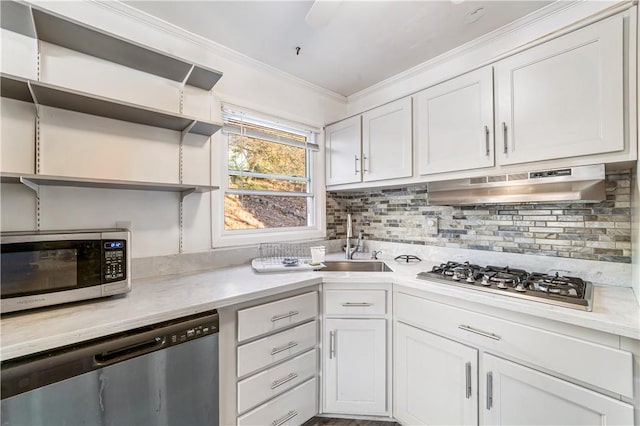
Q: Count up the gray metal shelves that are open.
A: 3